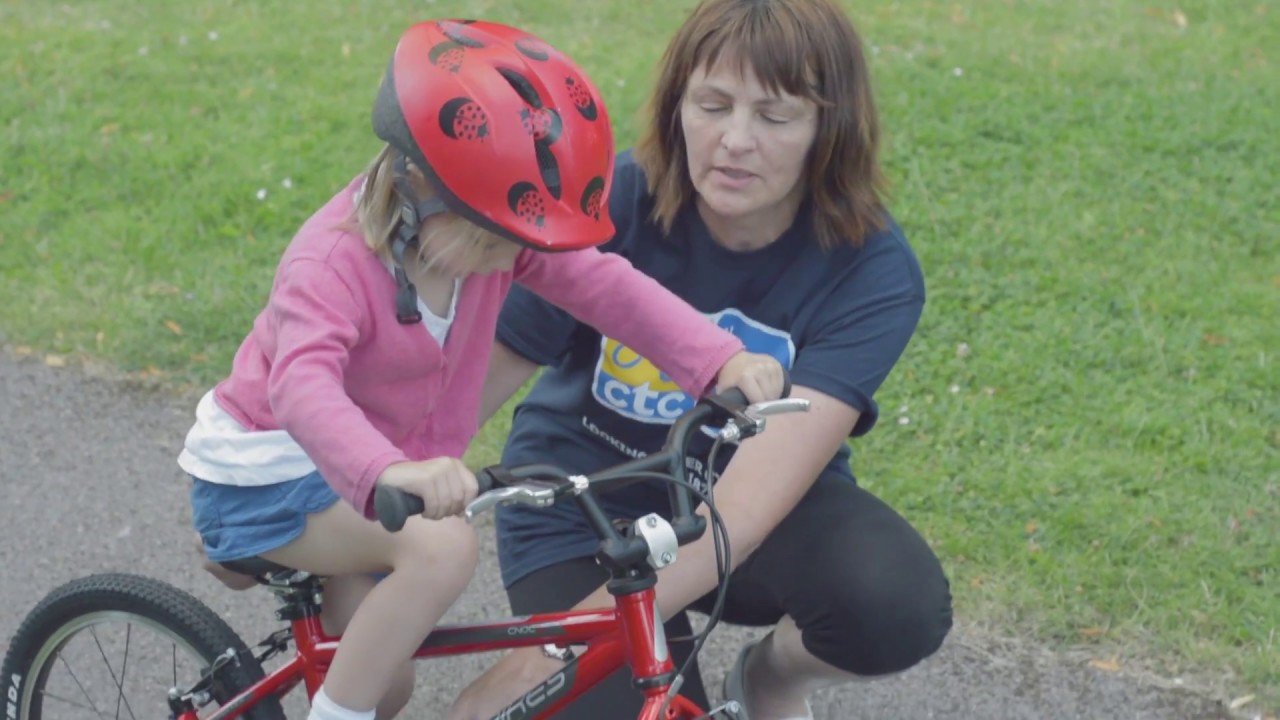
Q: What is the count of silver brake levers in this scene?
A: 2